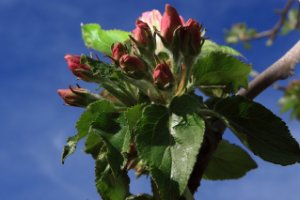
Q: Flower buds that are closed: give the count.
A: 8